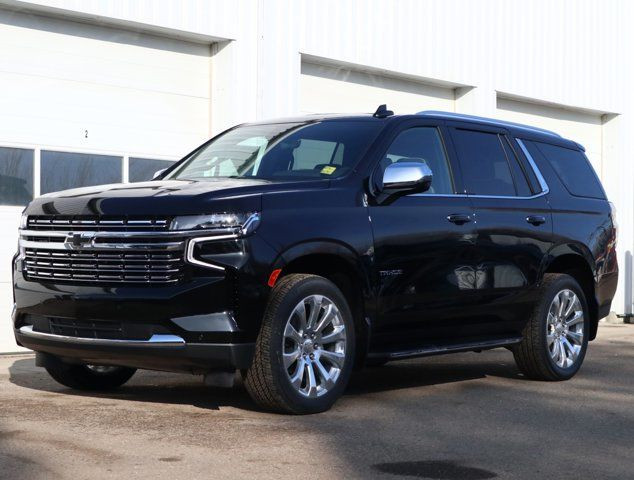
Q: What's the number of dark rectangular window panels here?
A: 3